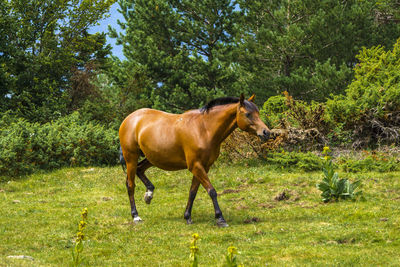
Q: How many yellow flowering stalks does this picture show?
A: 4